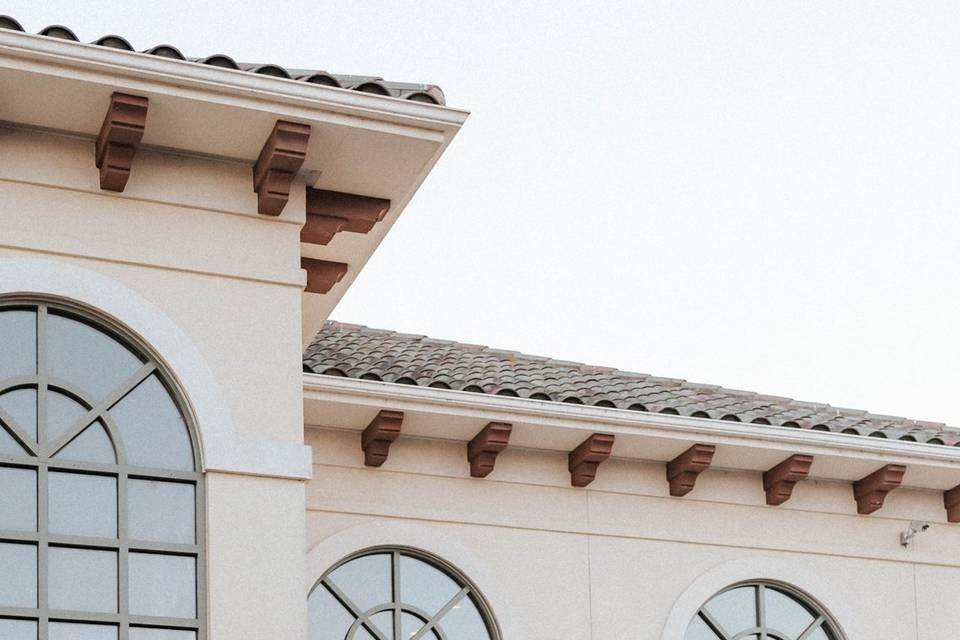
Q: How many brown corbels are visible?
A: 11